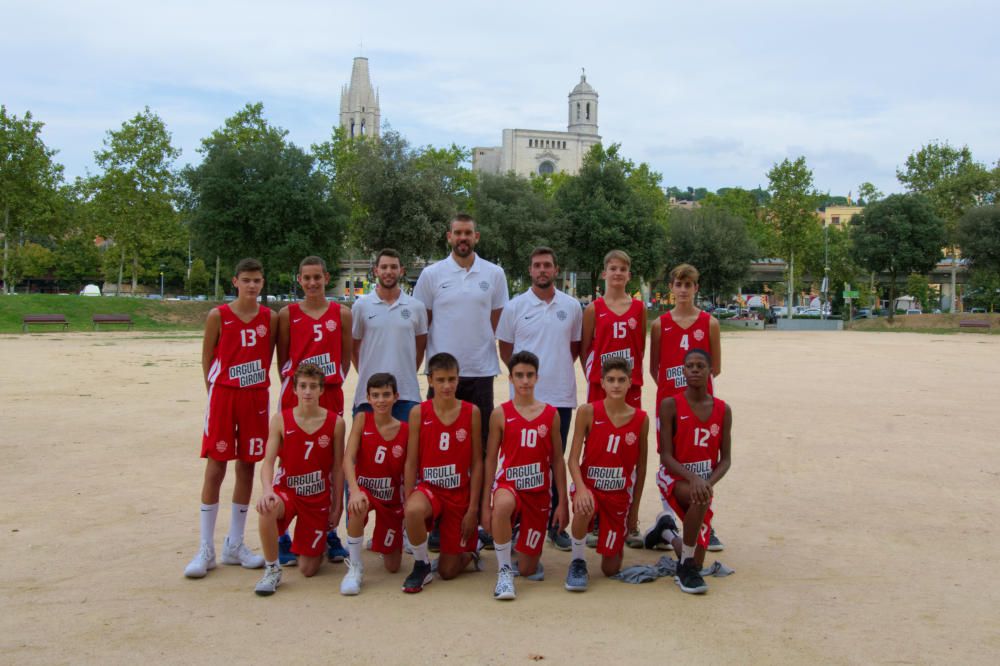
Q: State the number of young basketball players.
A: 10